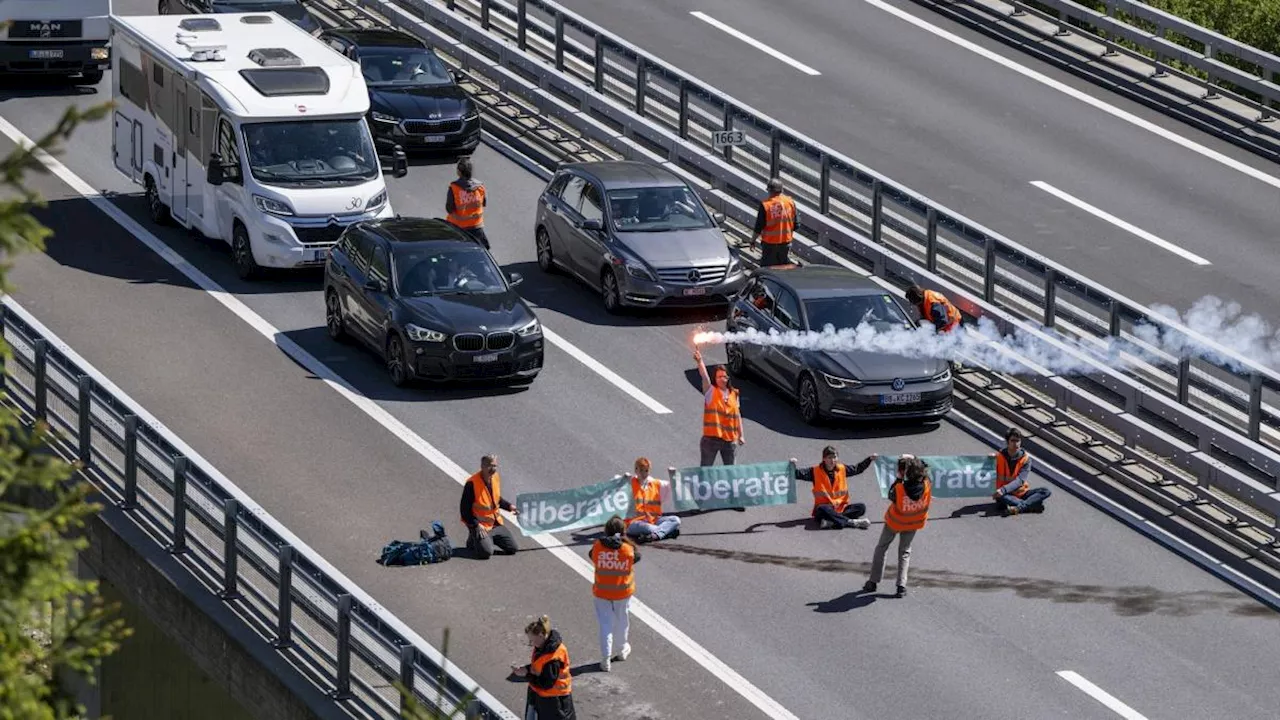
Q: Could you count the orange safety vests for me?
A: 11